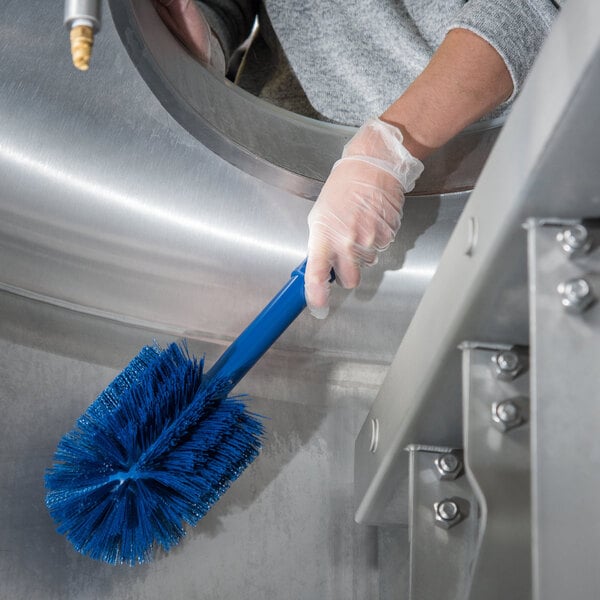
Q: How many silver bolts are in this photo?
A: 6